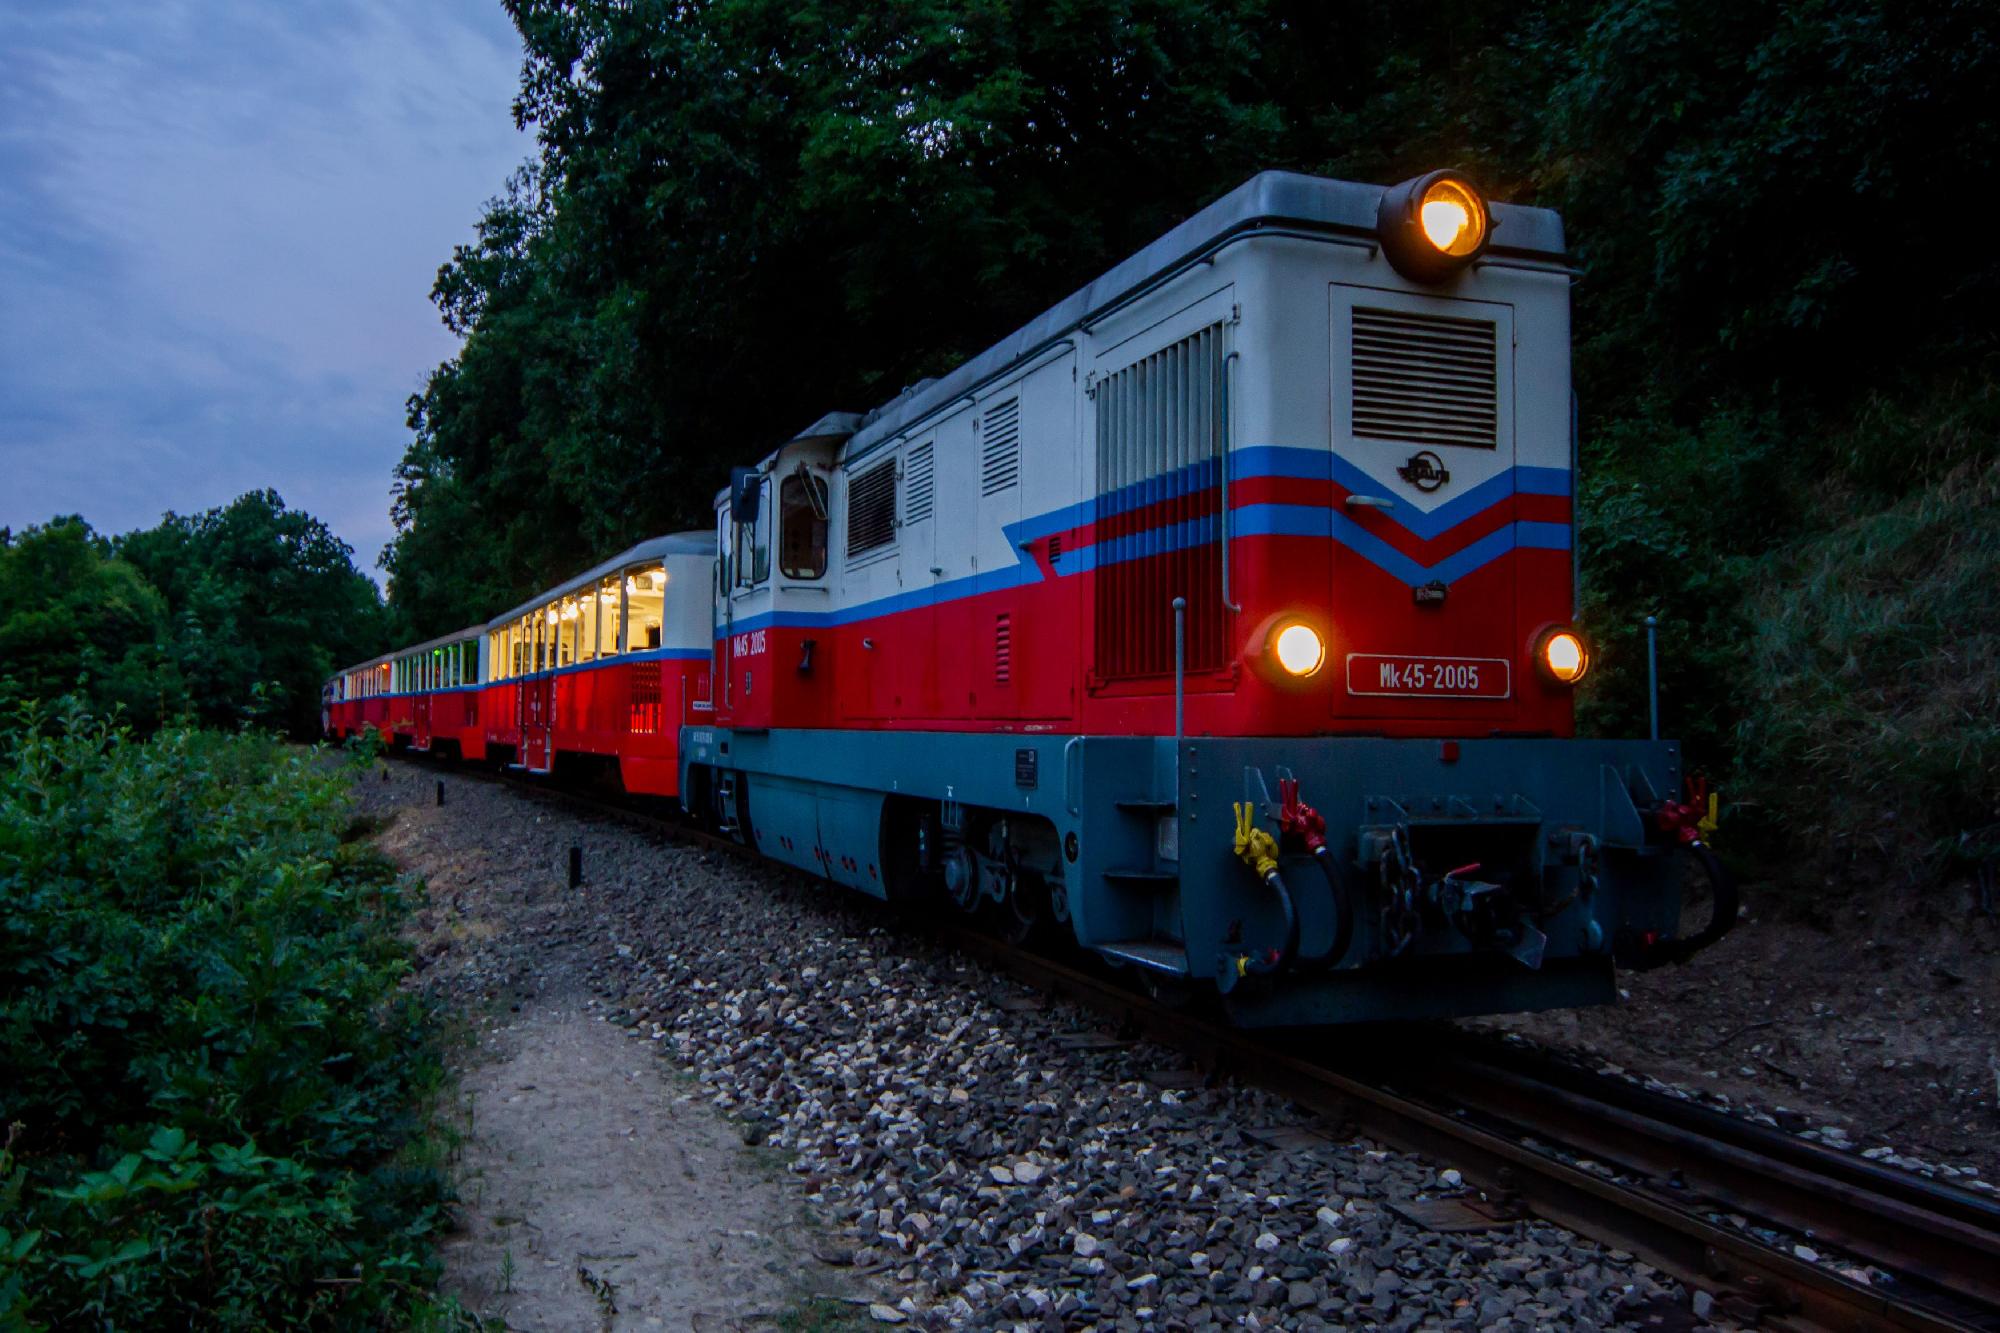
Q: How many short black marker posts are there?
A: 2